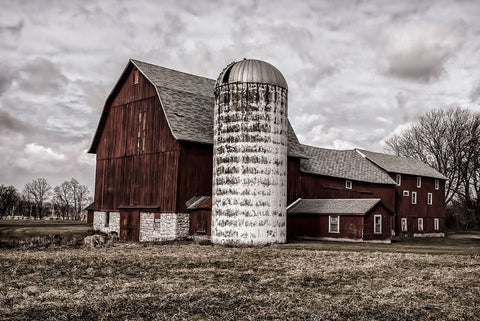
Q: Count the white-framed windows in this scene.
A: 12